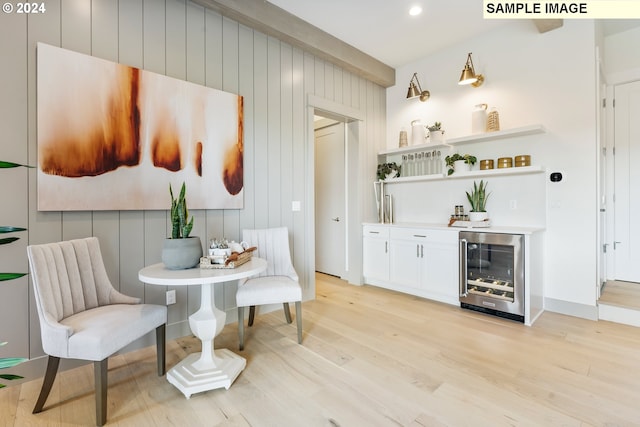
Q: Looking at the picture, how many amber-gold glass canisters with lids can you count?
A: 3